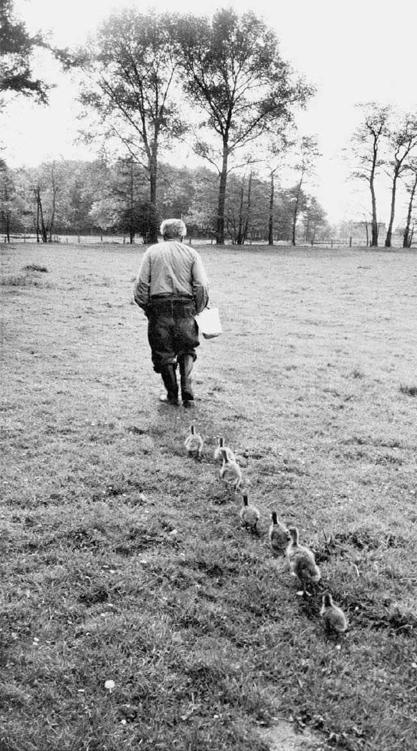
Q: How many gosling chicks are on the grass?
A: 7